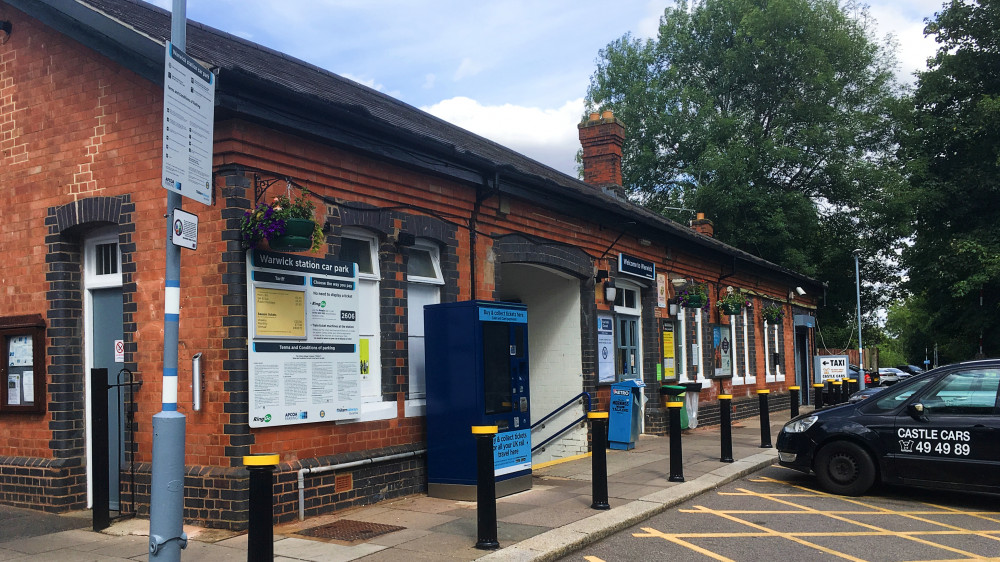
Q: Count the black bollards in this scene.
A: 12